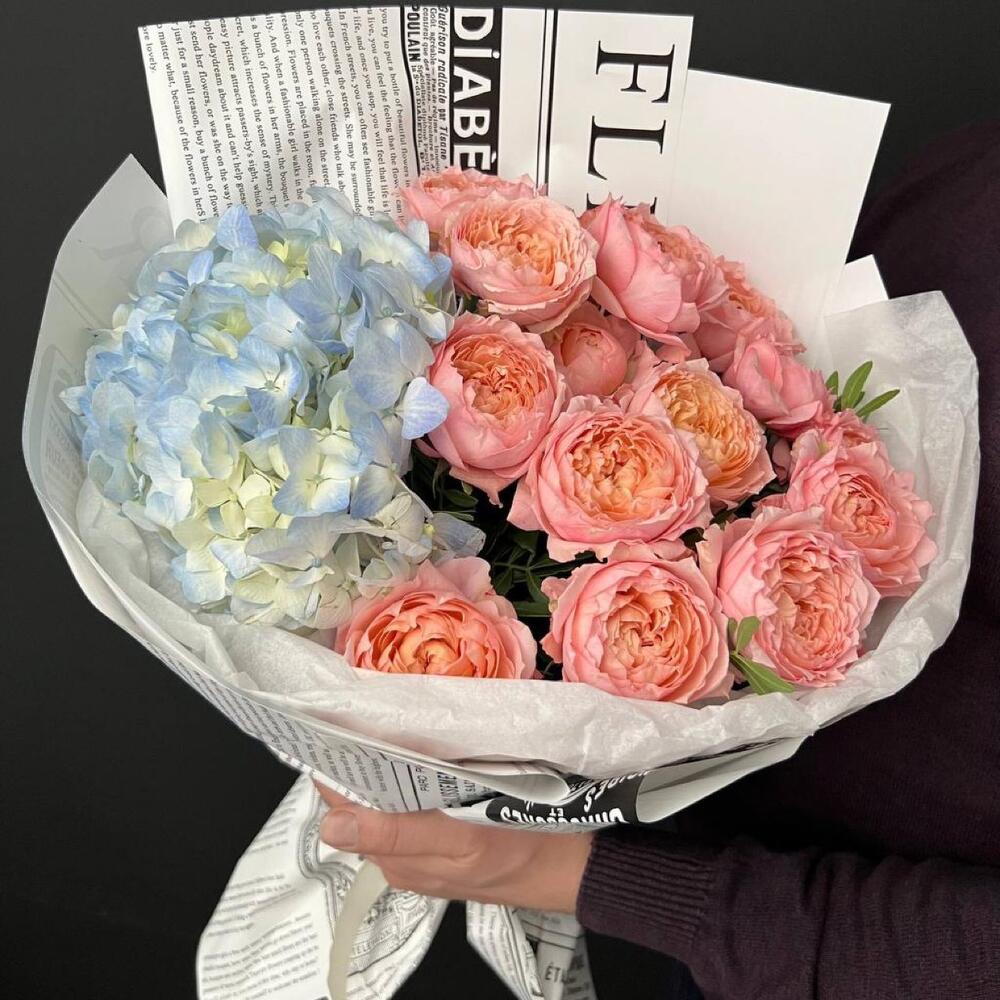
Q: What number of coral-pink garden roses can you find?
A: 14